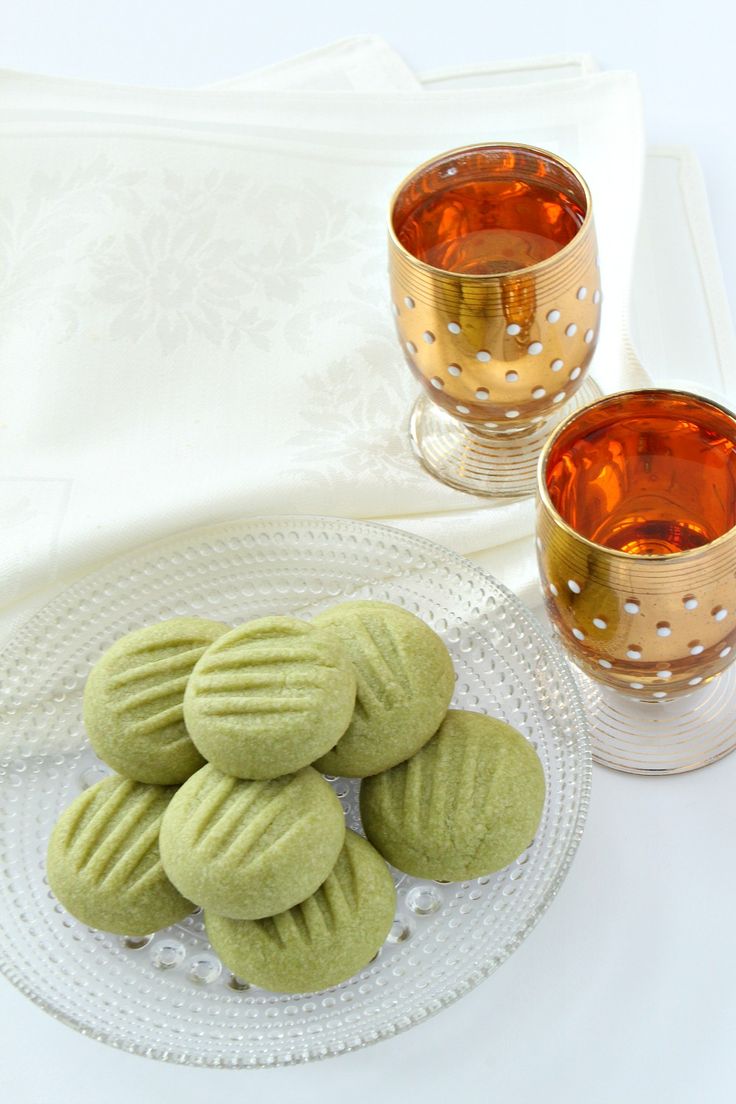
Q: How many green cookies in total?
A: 7